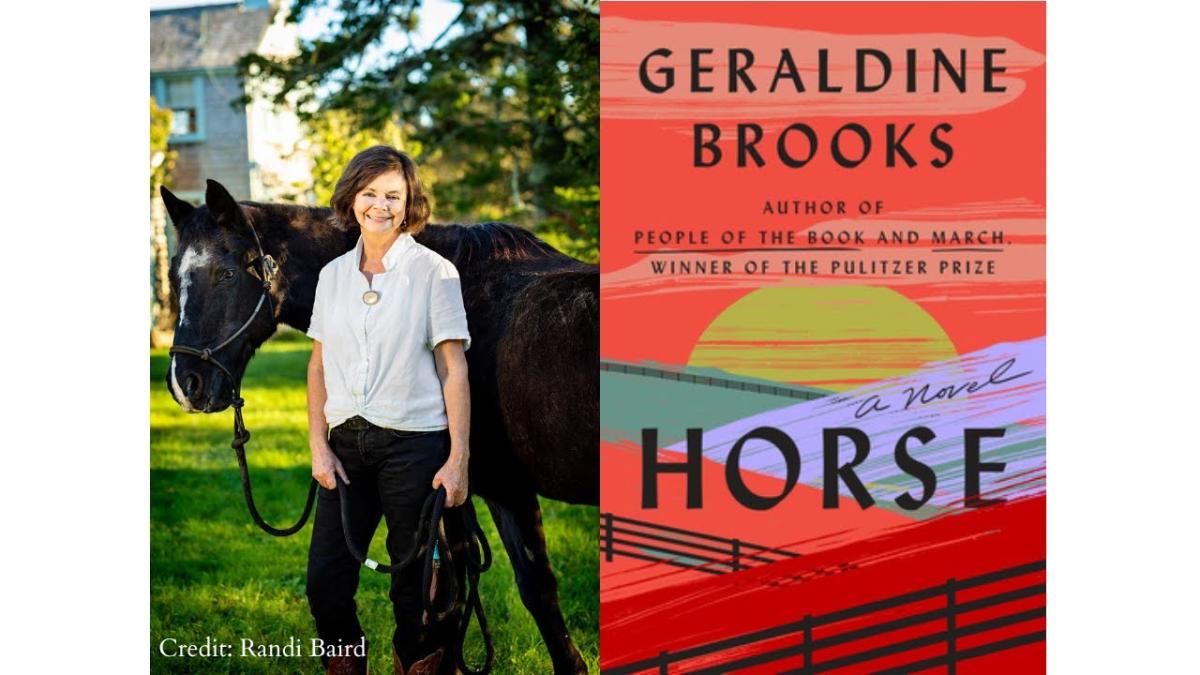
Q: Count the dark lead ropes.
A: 1